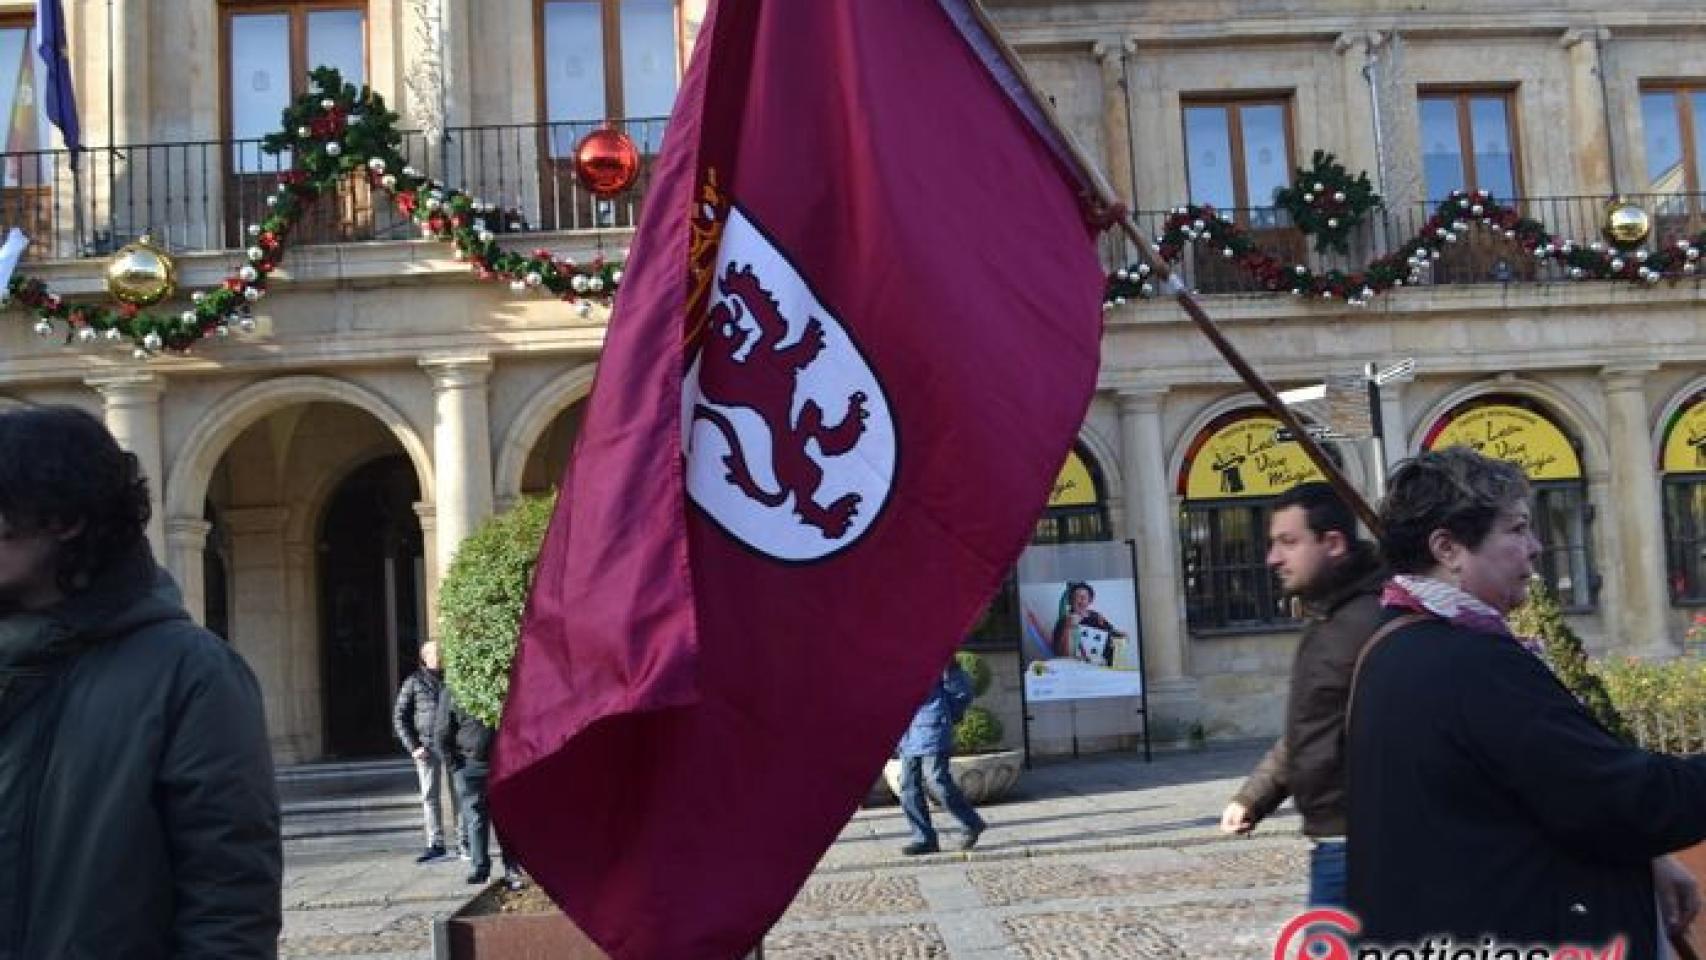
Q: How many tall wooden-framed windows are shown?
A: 6